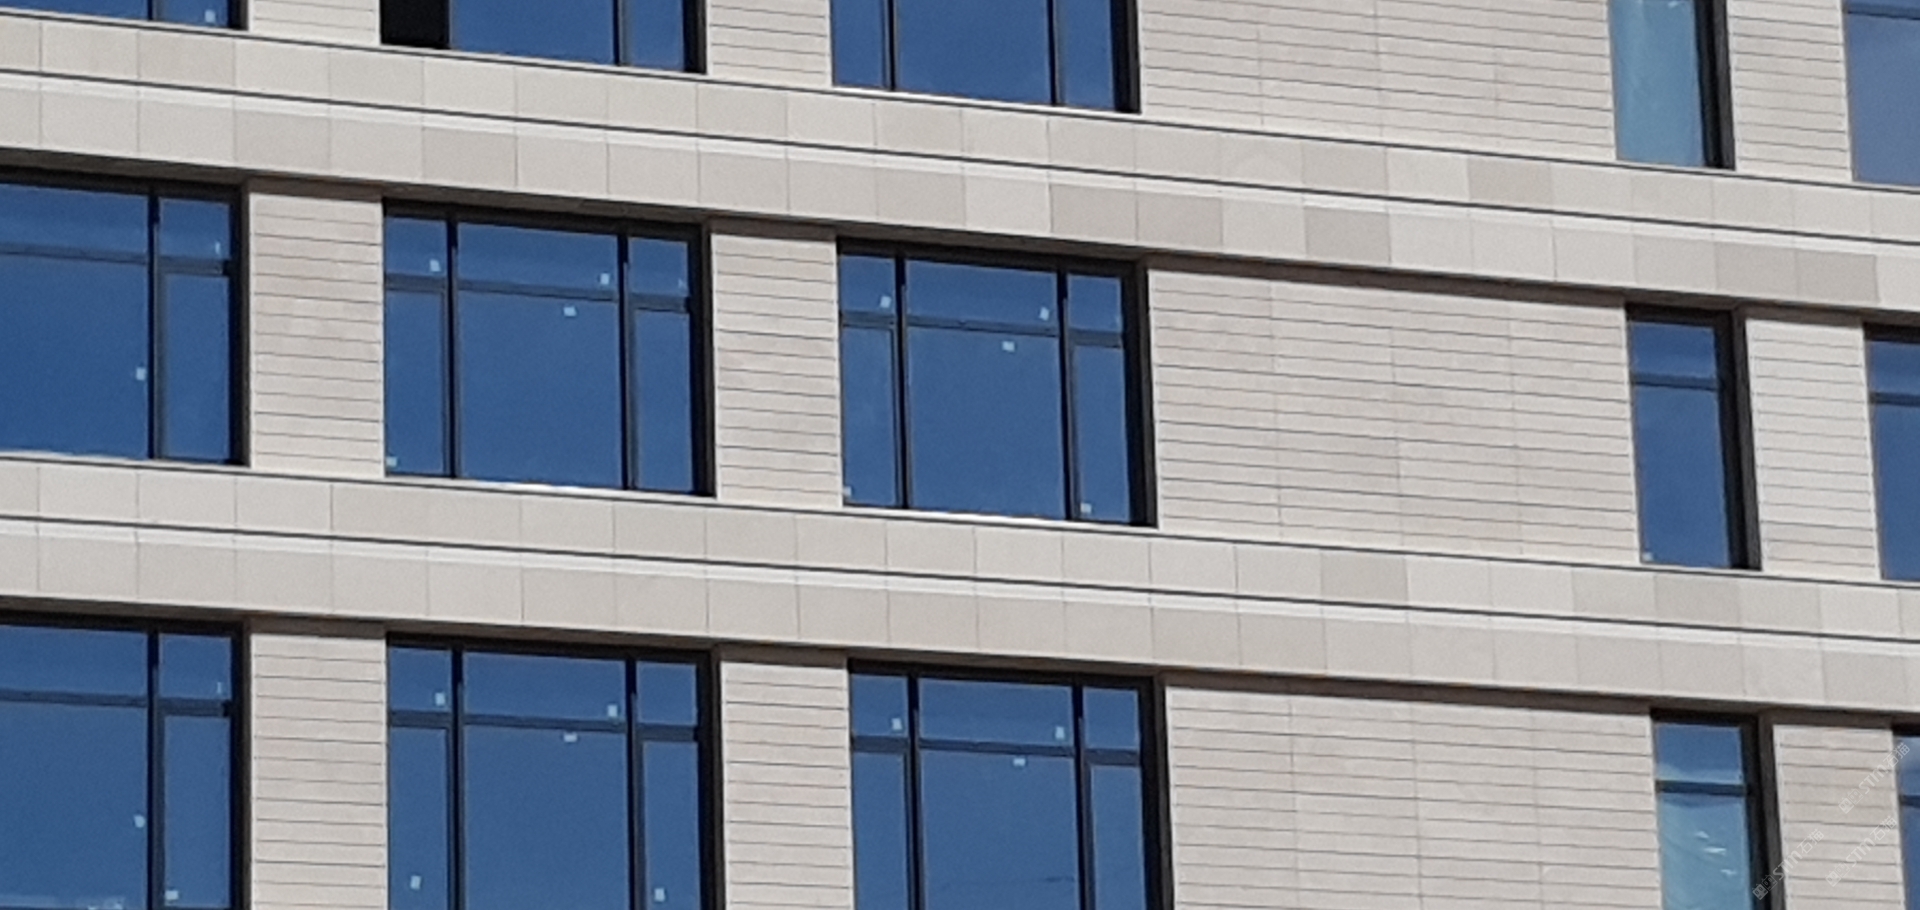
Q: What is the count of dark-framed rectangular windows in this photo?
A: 15